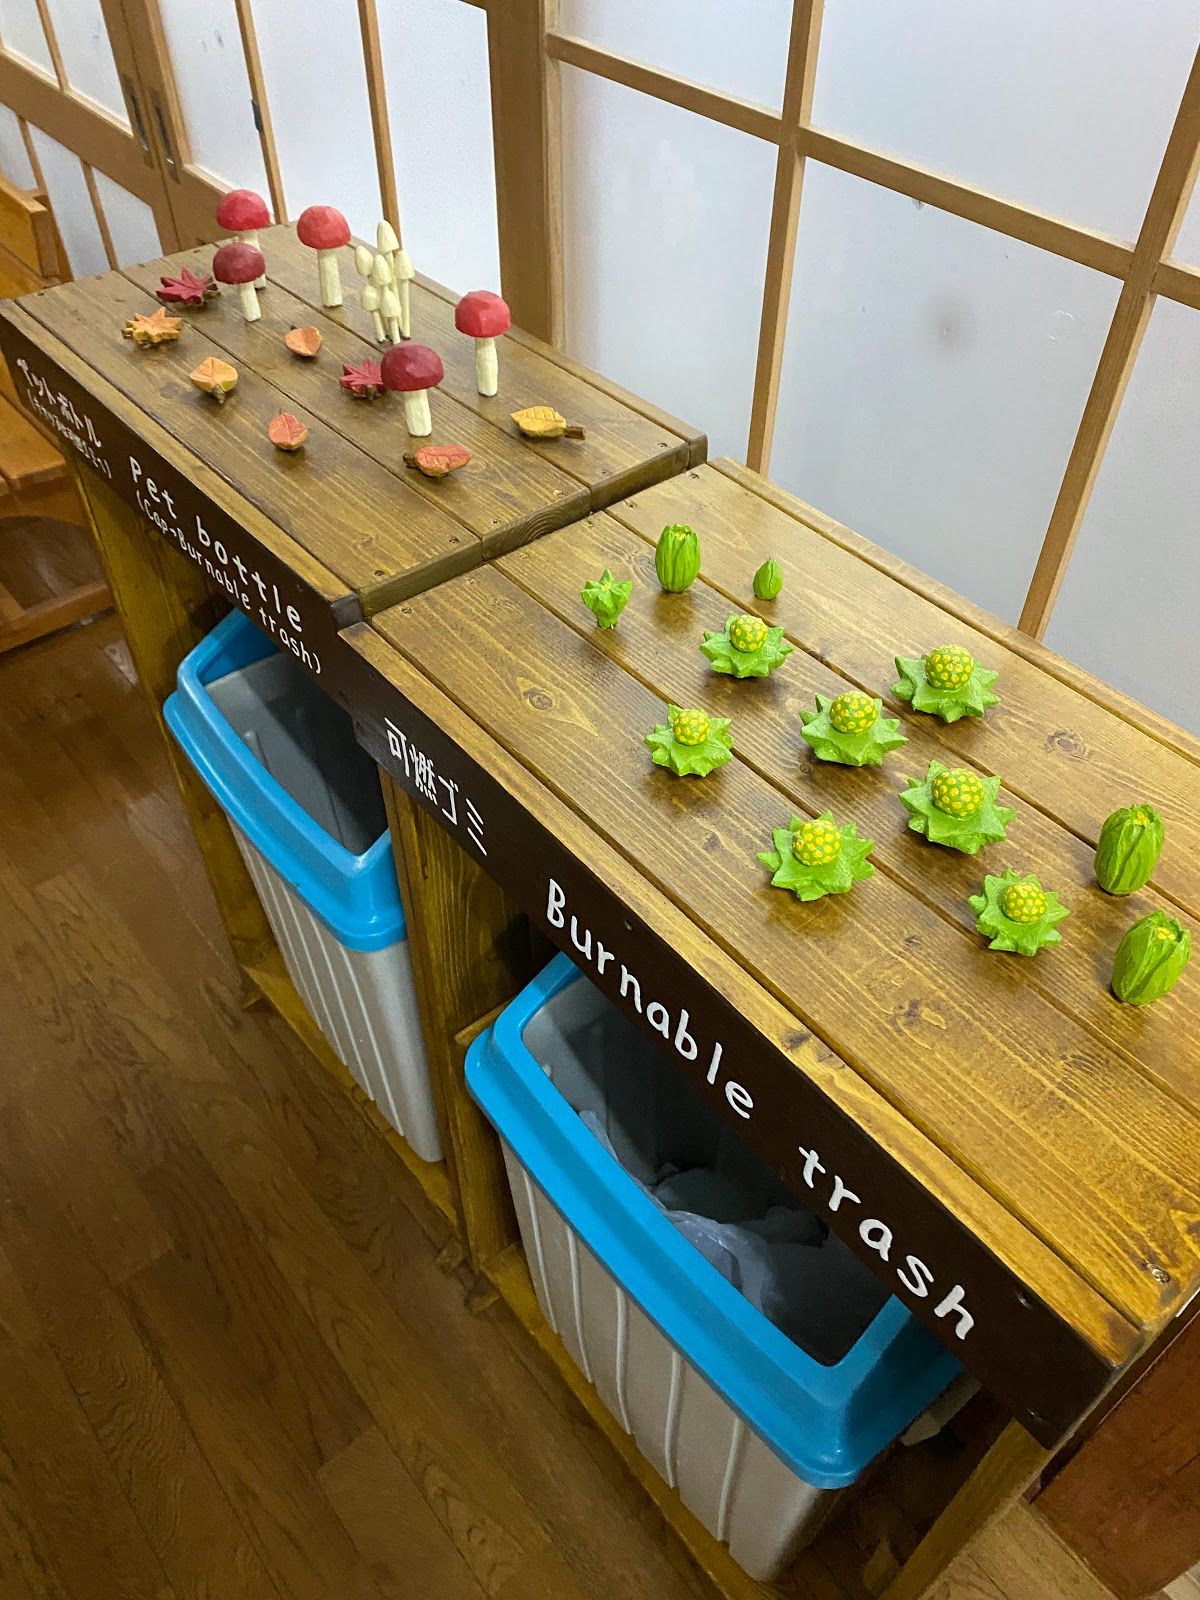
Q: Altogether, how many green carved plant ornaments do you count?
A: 12